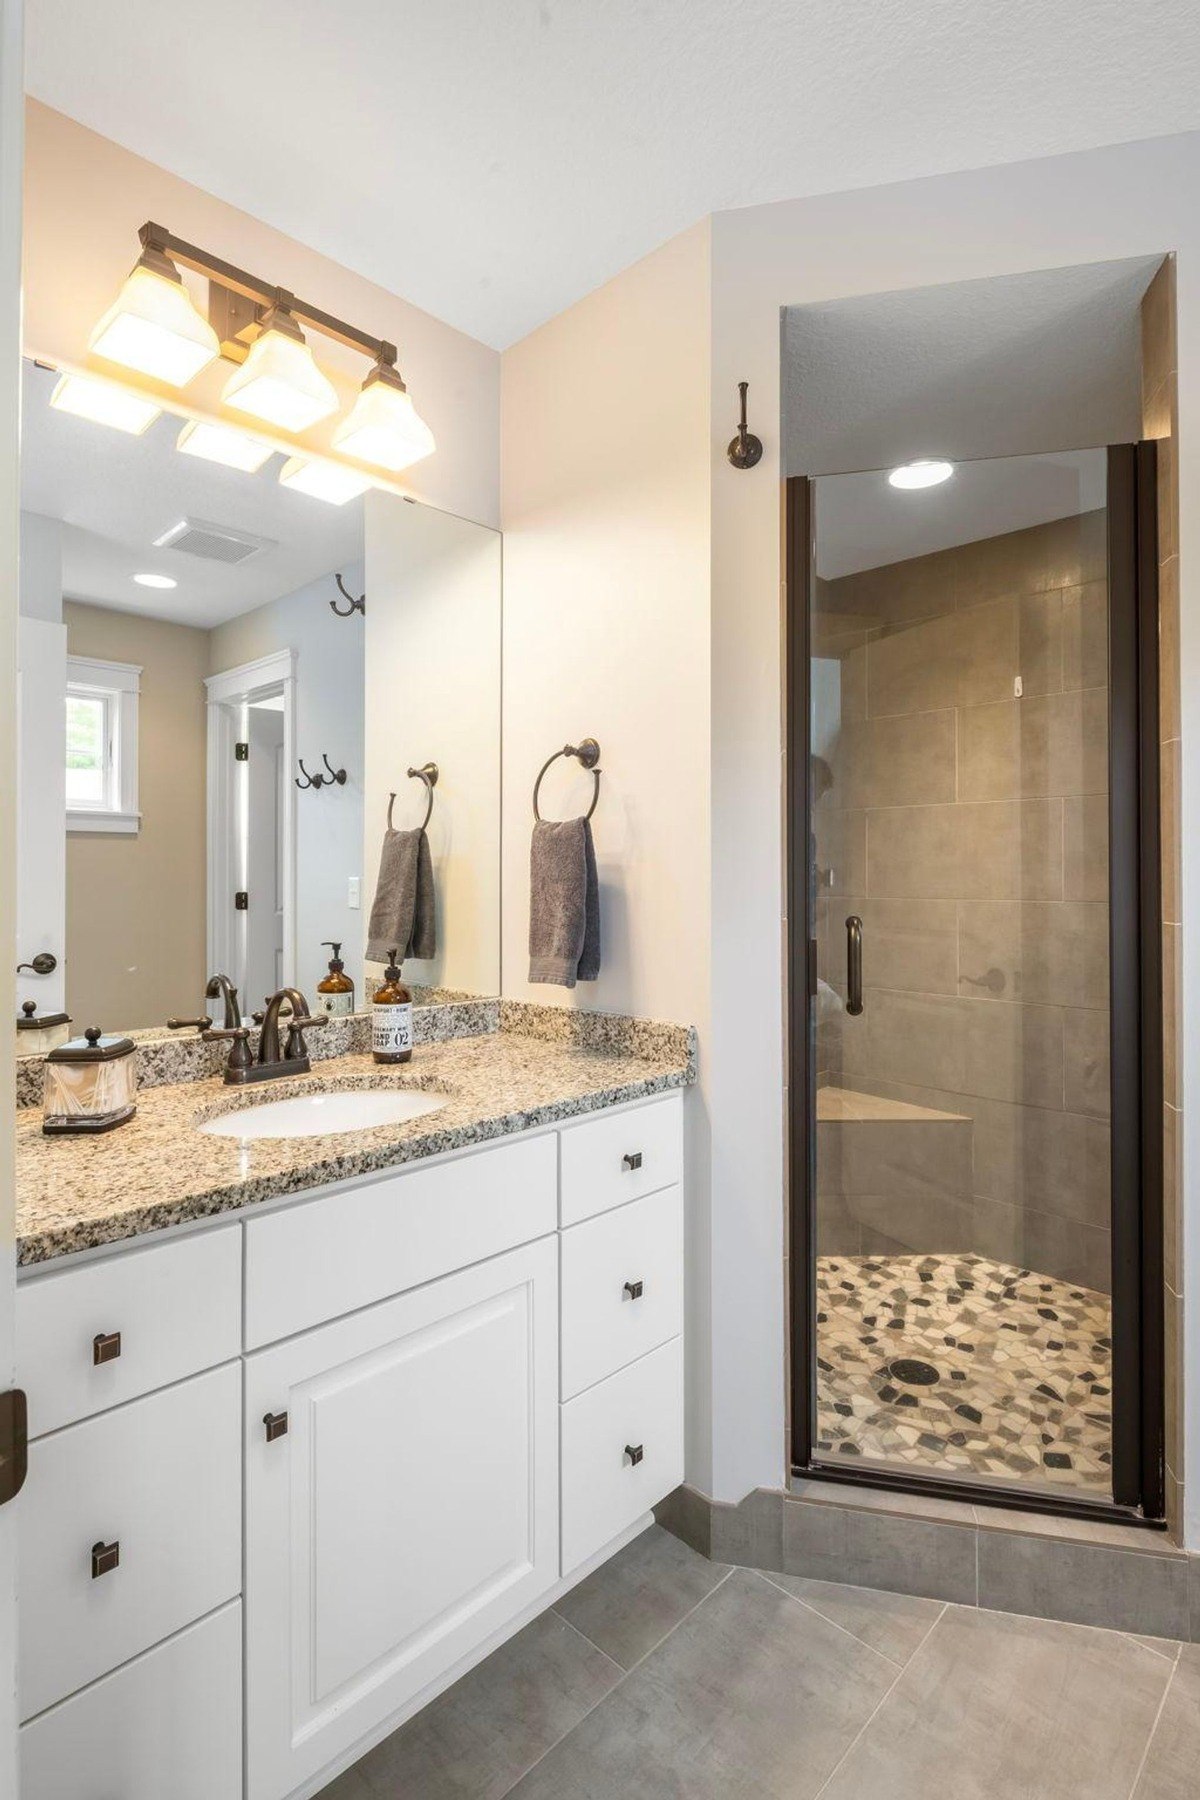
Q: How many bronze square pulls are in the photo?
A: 6